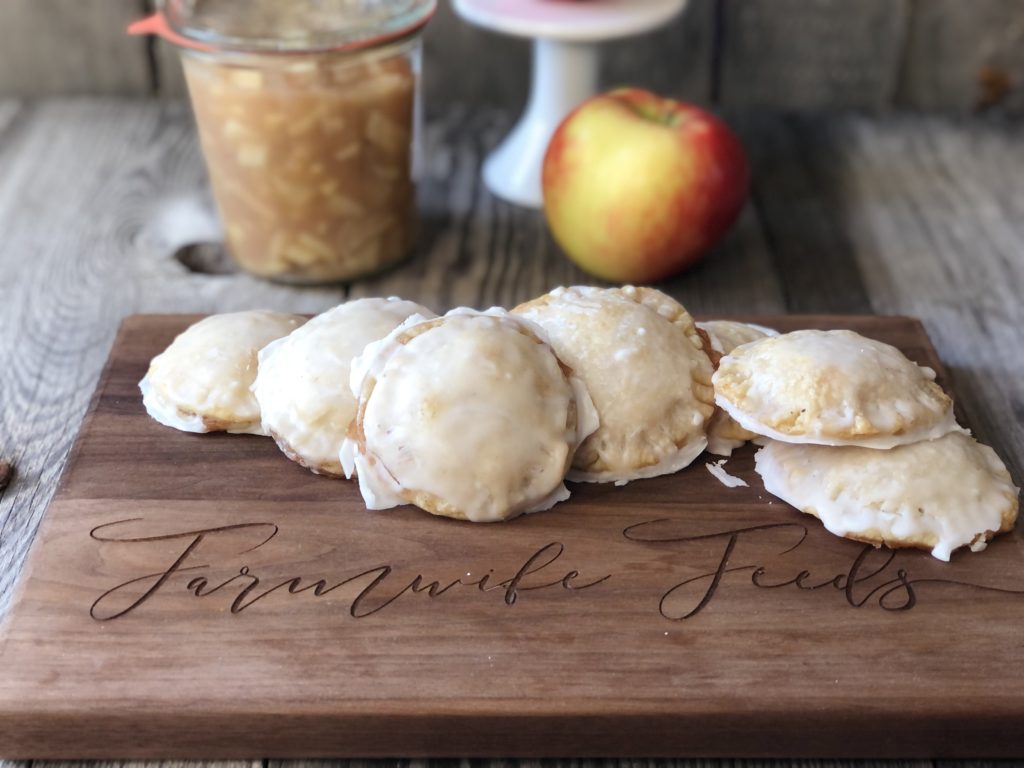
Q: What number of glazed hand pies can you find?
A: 7